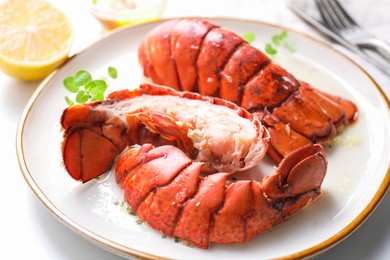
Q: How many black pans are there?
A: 0